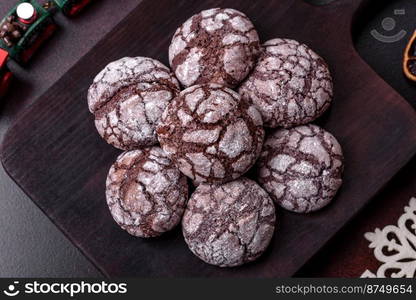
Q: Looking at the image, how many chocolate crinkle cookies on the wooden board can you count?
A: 7